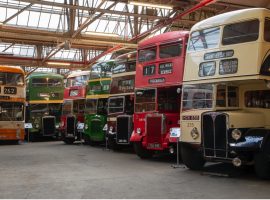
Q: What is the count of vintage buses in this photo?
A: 7